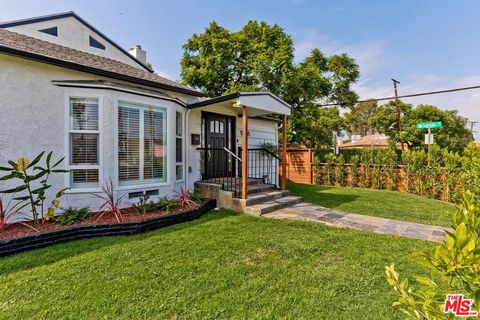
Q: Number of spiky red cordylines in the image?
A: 3